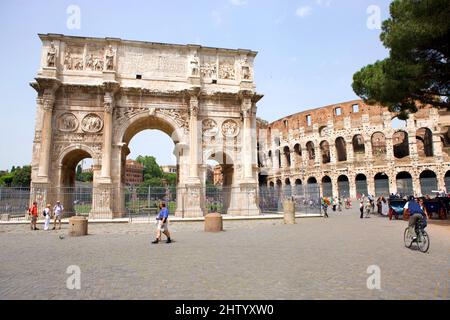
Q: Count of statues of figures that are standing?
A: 4